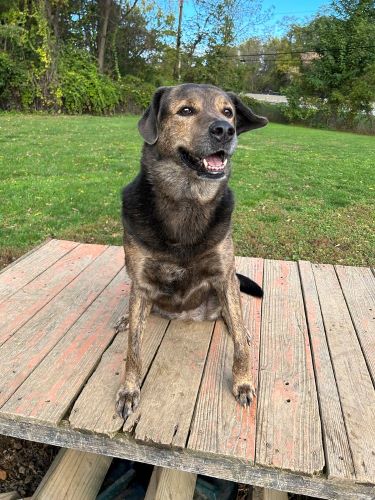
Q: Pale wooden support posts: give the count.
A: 3